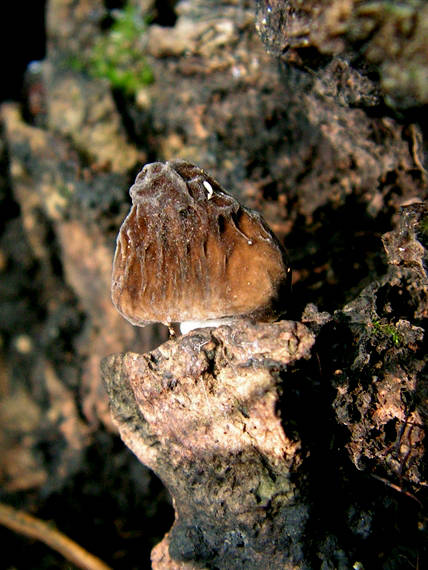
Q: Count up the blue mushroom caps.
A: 0